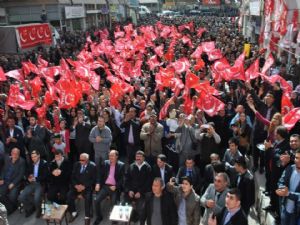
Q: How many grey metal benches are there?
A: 0